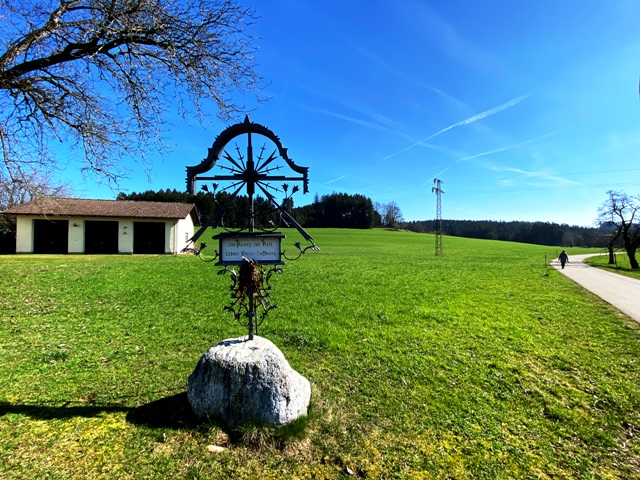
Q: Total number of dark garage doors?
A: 3